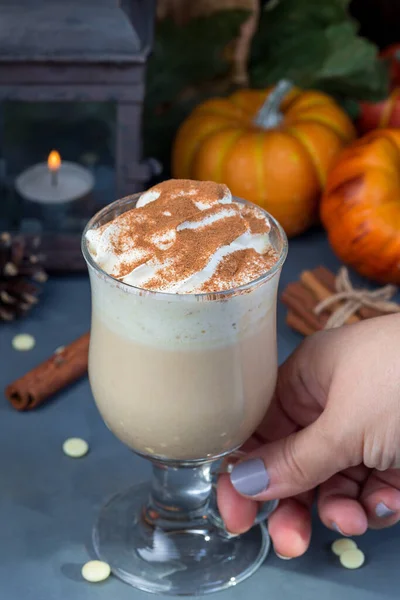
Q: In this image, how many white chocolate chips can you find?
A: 5